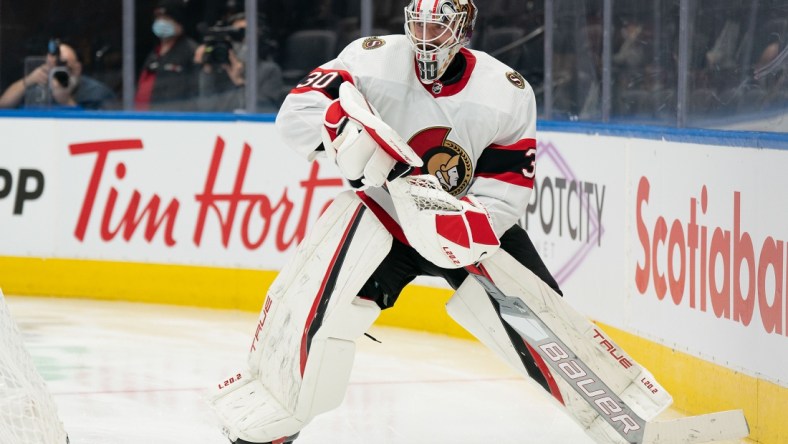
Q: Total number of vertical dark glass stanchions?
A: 6